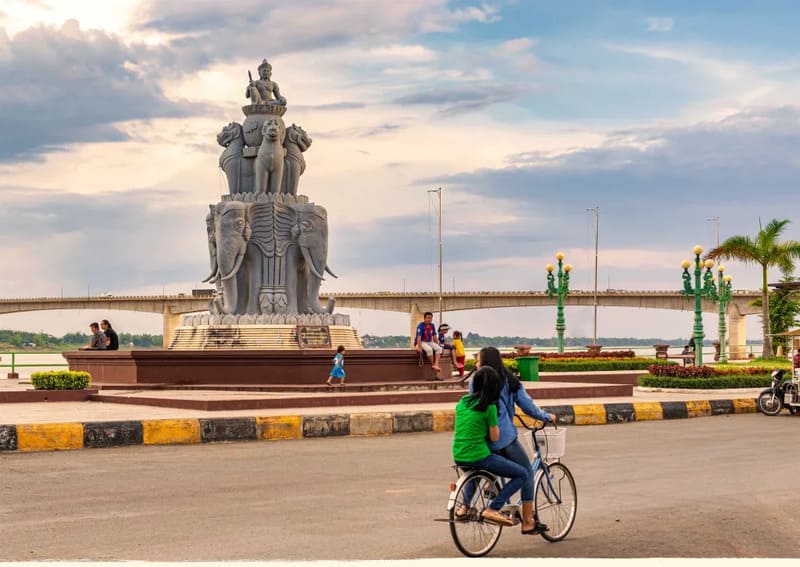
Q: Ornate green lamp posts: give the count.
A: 3